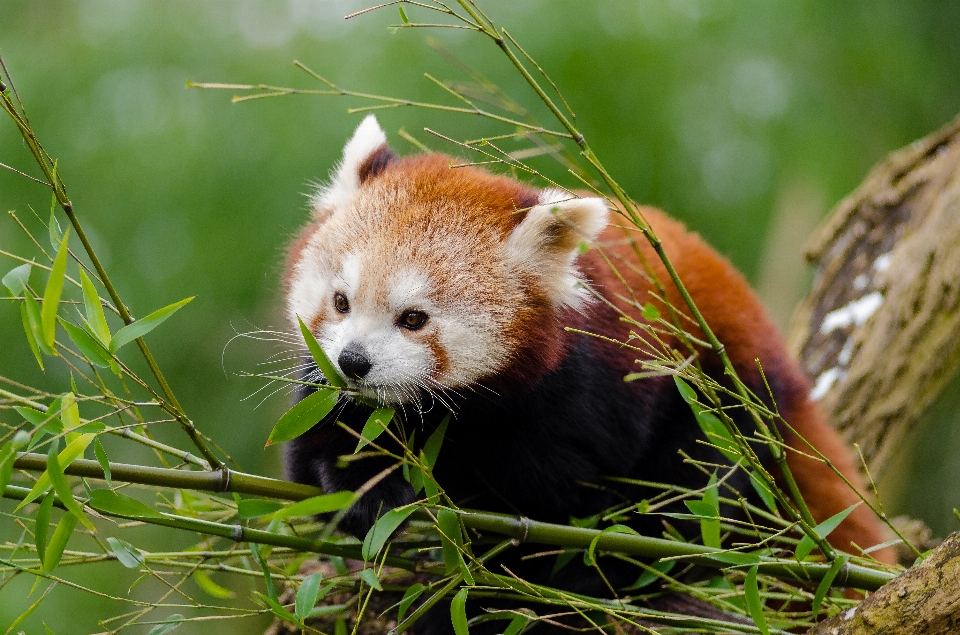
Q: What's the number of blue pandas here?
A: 0